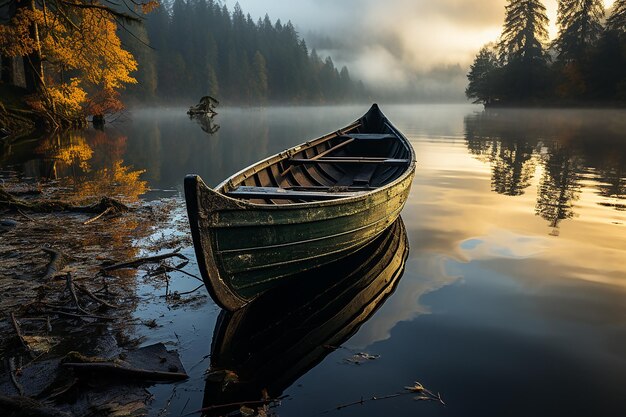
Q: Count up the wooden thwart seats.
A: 3